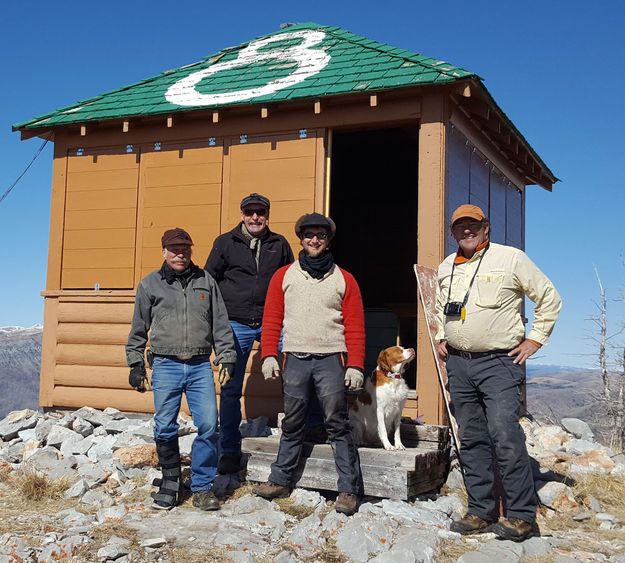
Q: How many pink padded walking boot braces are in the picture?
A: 0